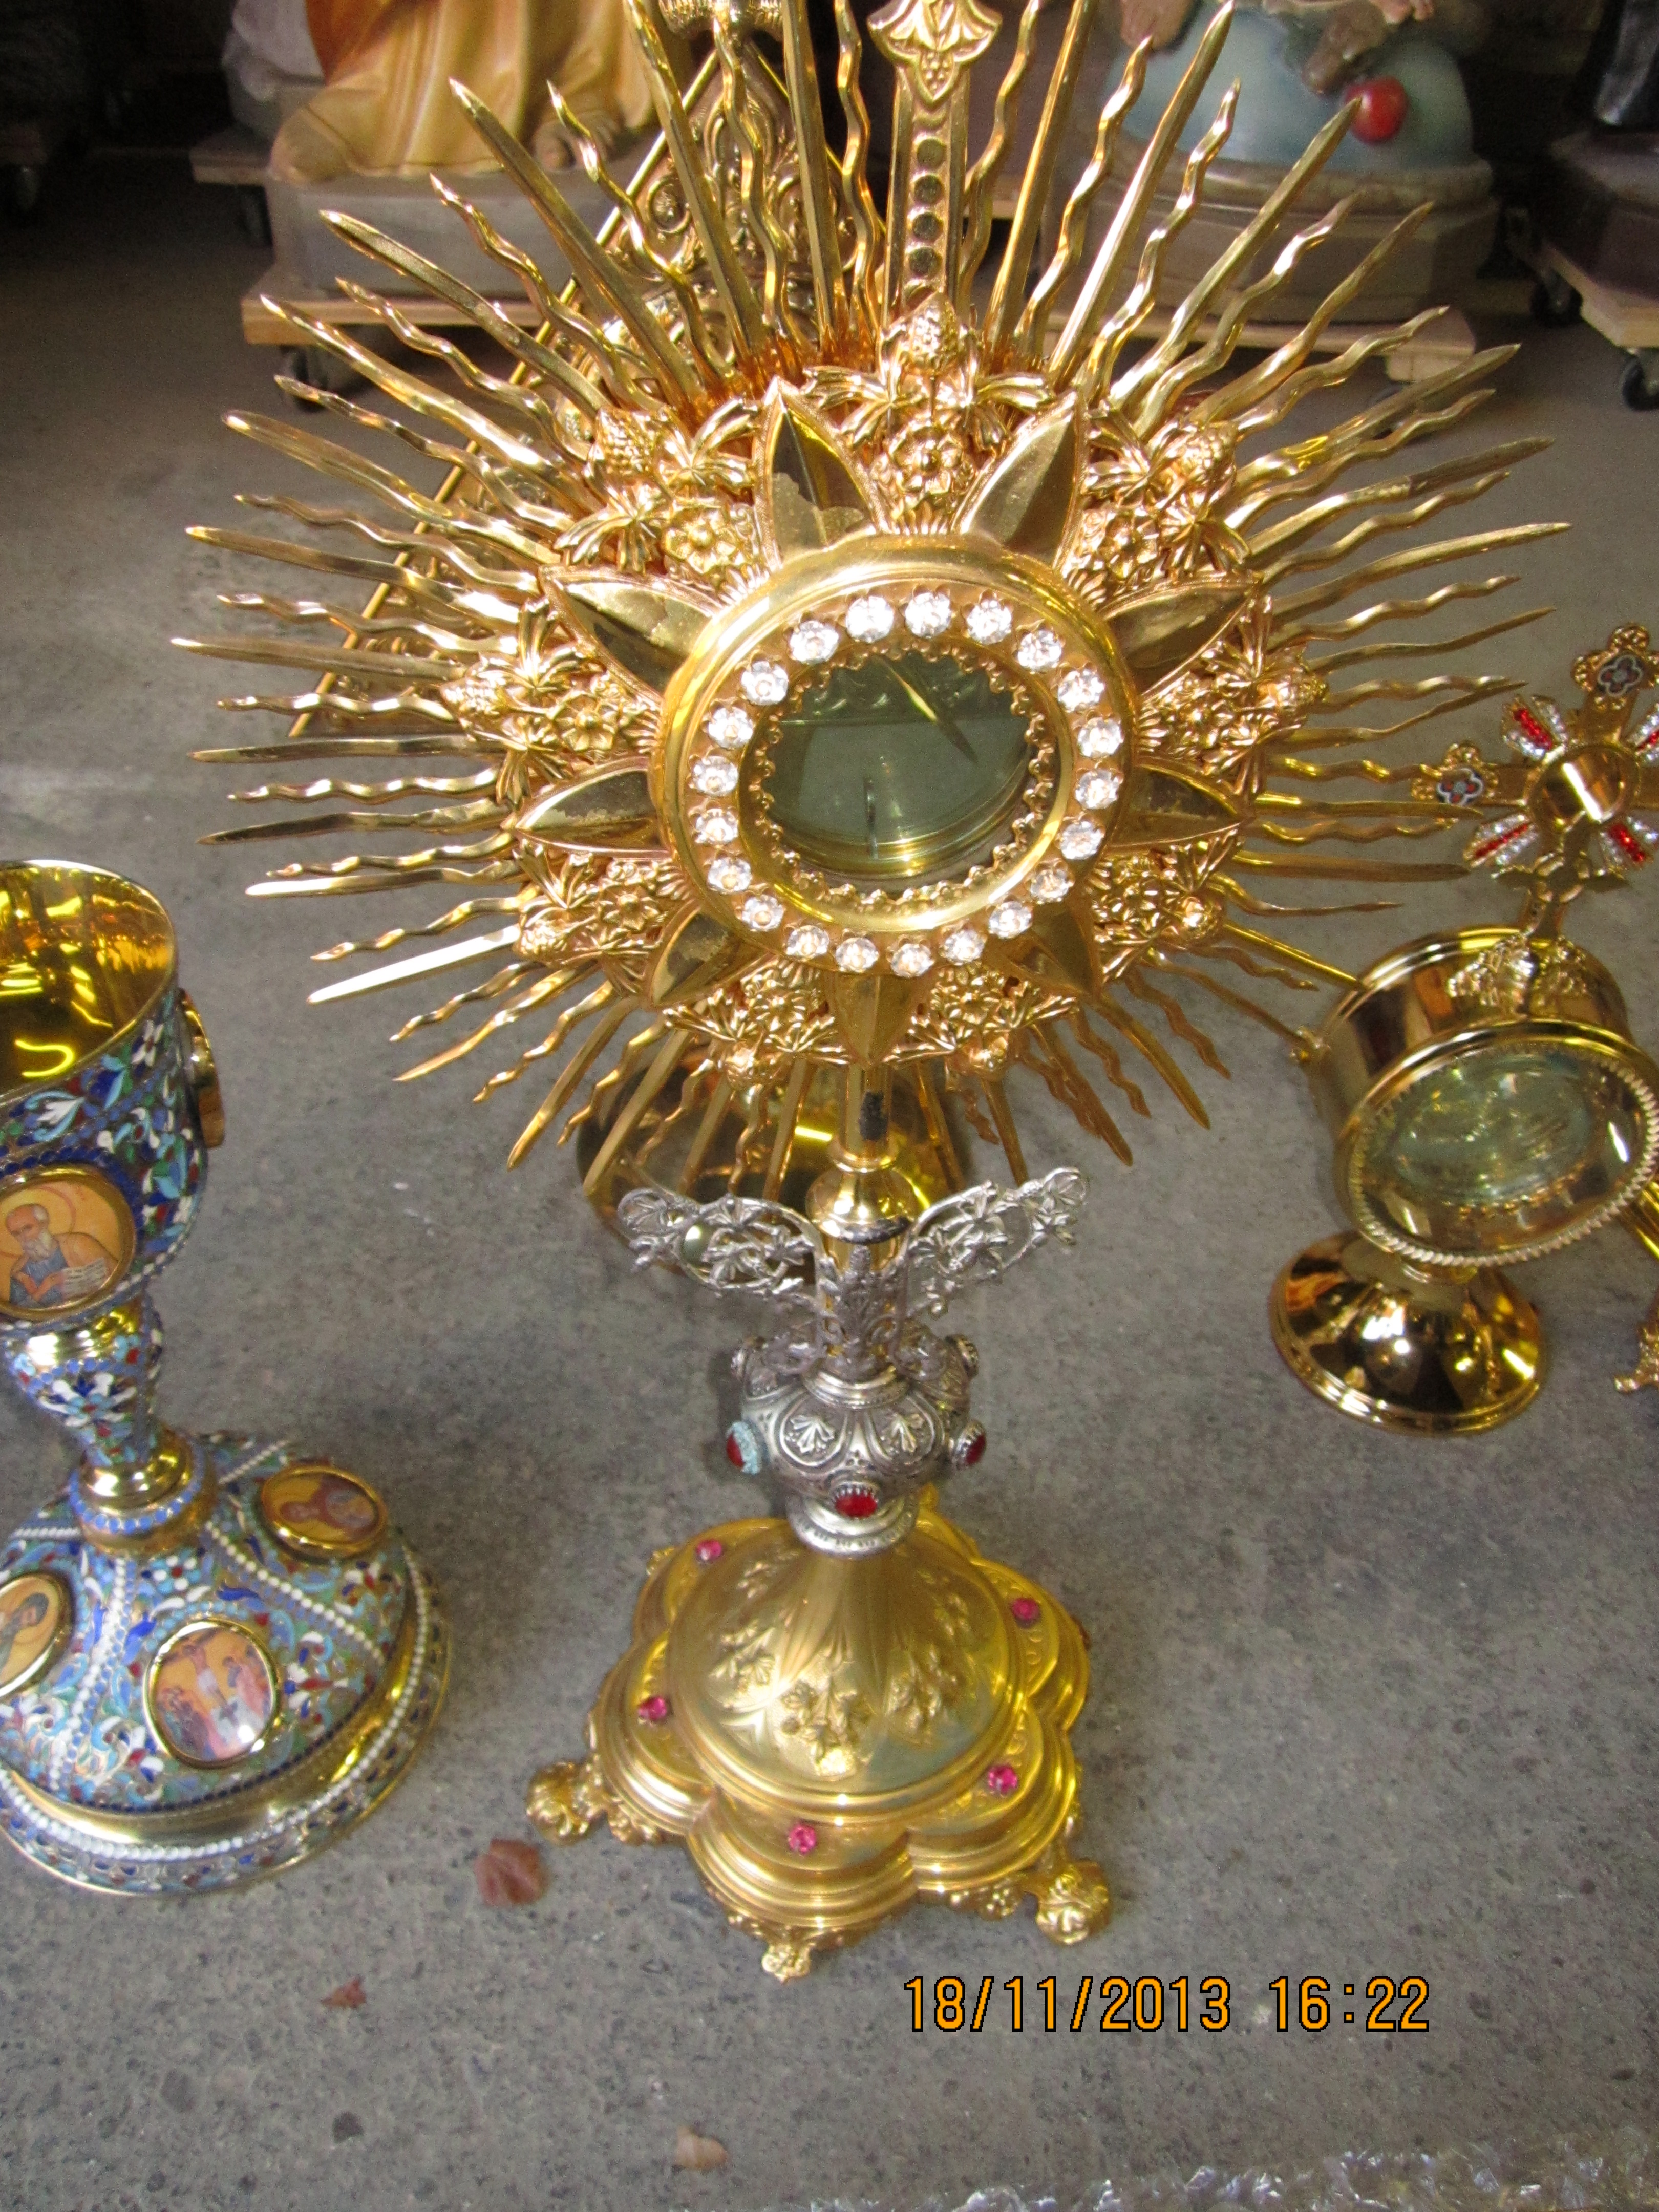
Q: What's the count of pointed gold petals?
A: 9